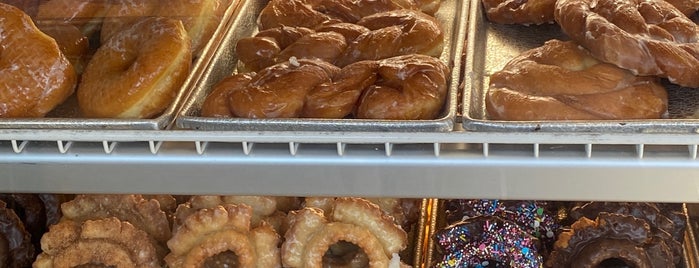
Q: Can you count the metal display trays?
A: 5